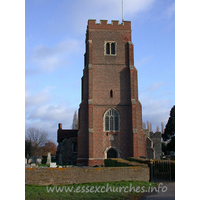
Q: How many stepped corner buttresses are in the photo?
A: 2